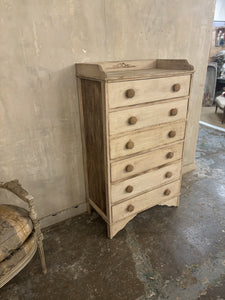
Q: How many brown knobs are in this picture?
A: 12